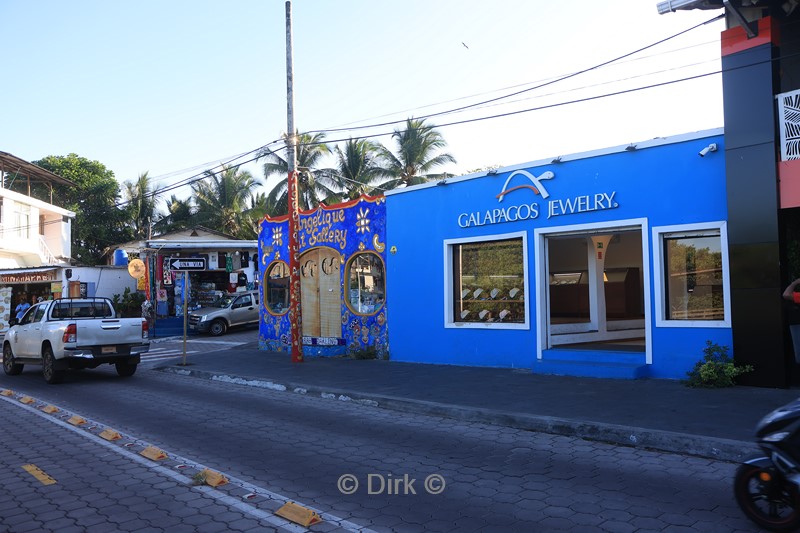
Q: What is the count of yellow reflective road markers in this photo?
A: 8